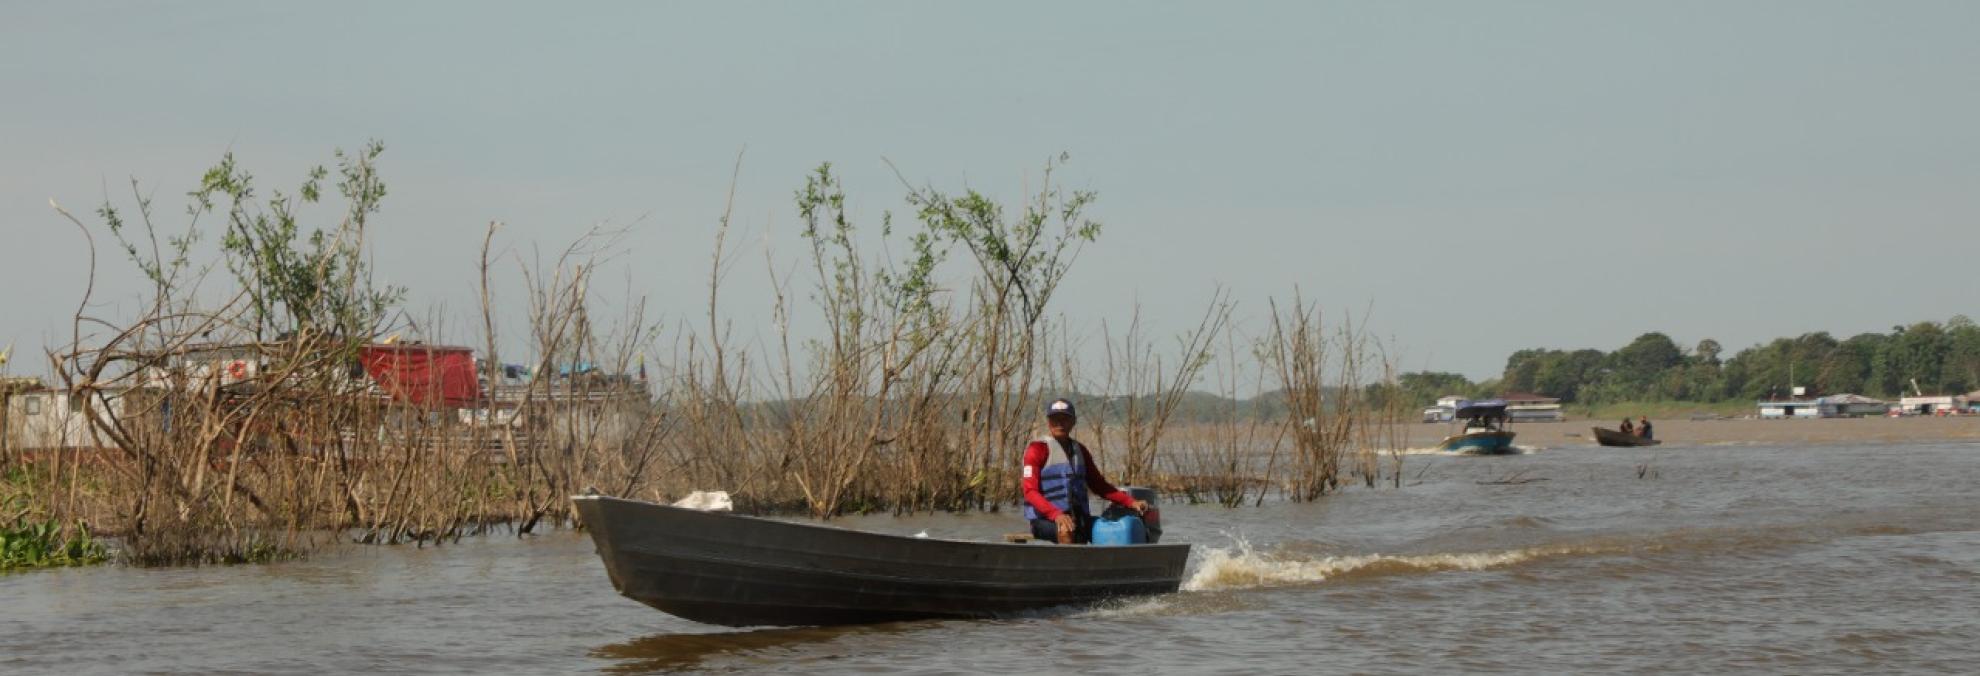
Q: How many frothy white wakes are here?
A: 2